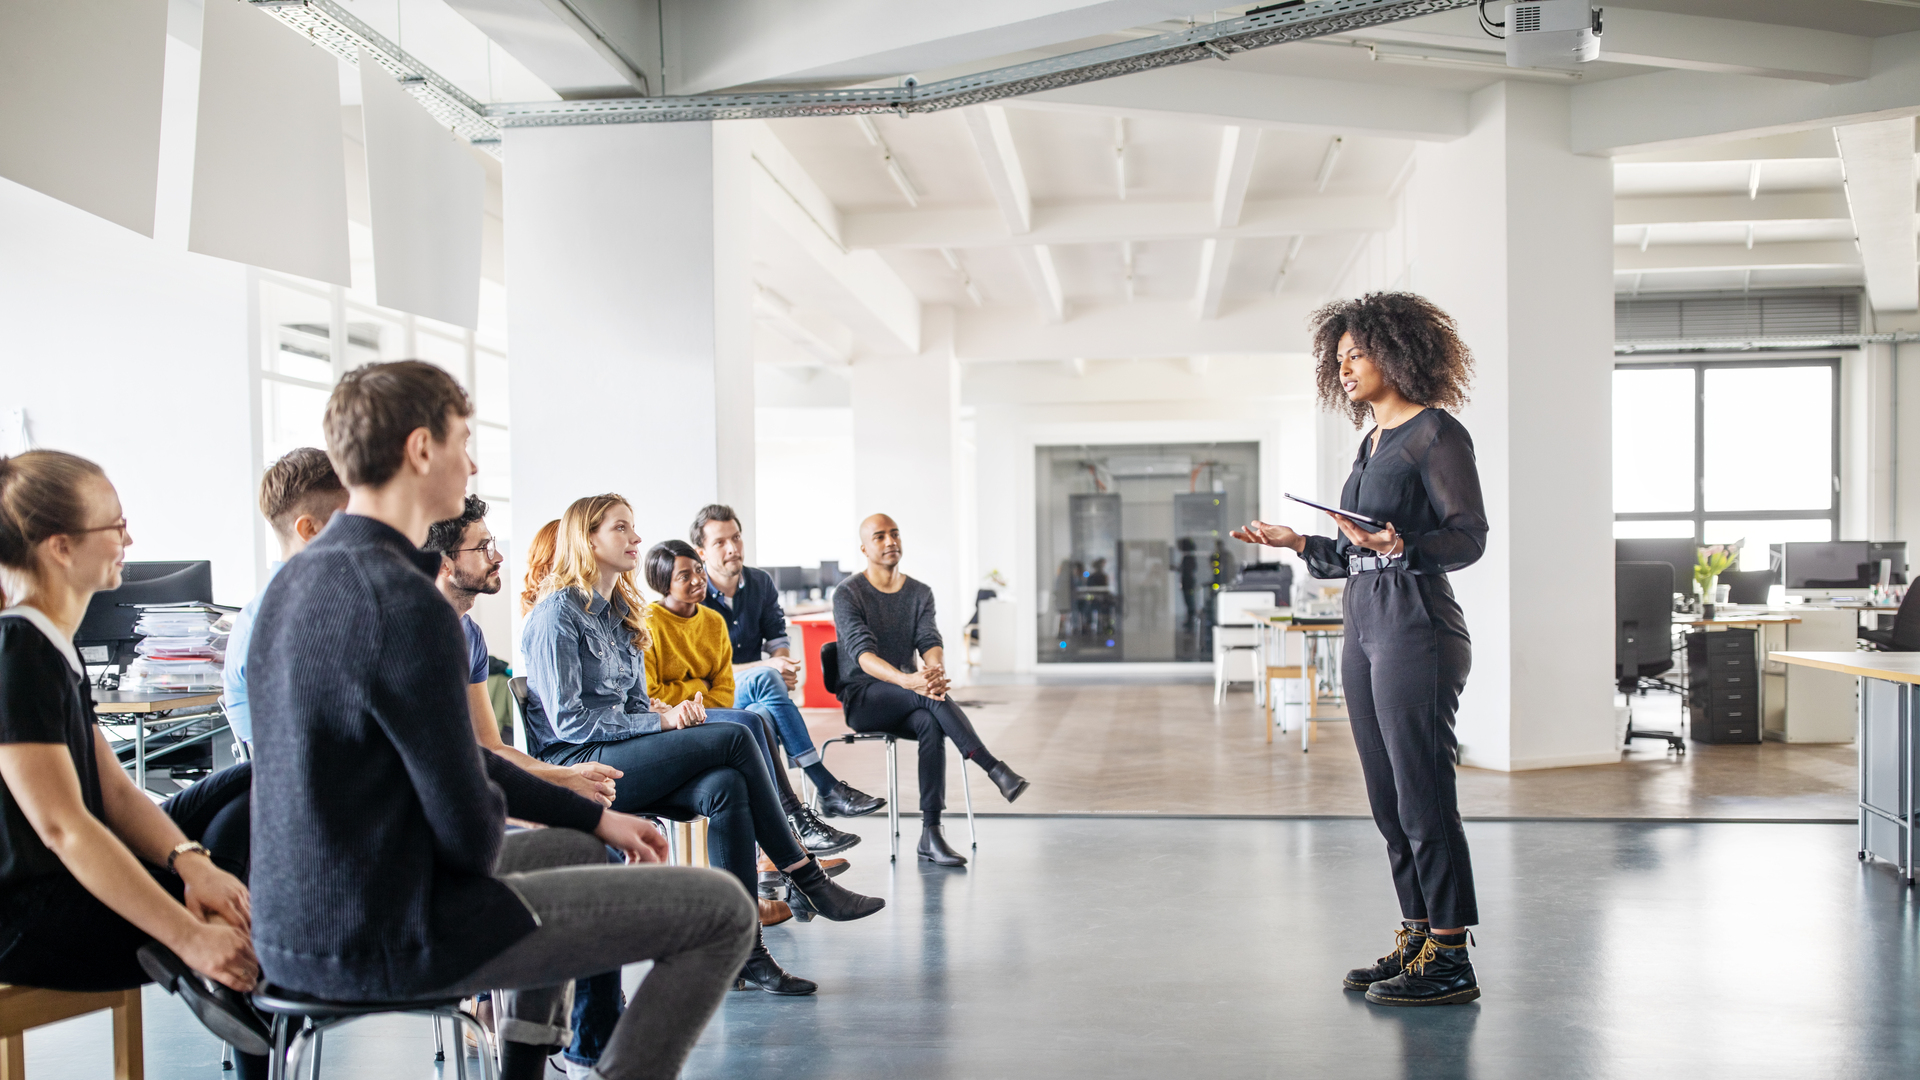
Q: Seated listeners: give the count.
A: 9